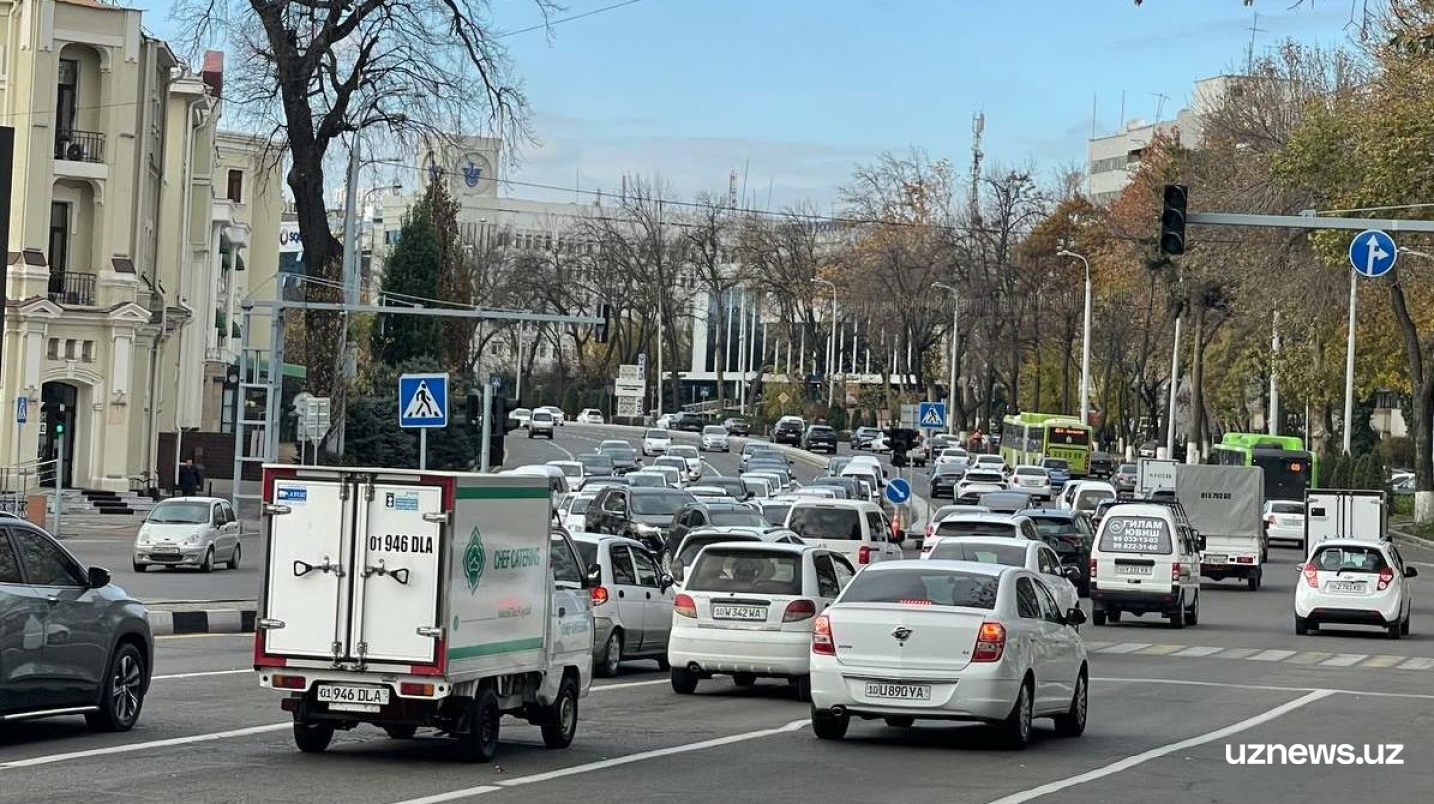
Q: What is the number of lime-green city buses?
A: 2